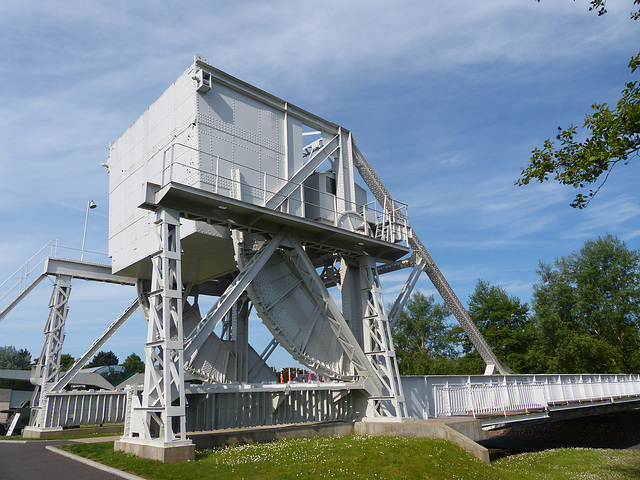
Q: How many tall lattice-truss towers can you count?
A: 3